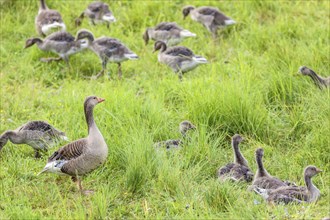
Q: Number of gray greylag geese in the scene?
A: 14